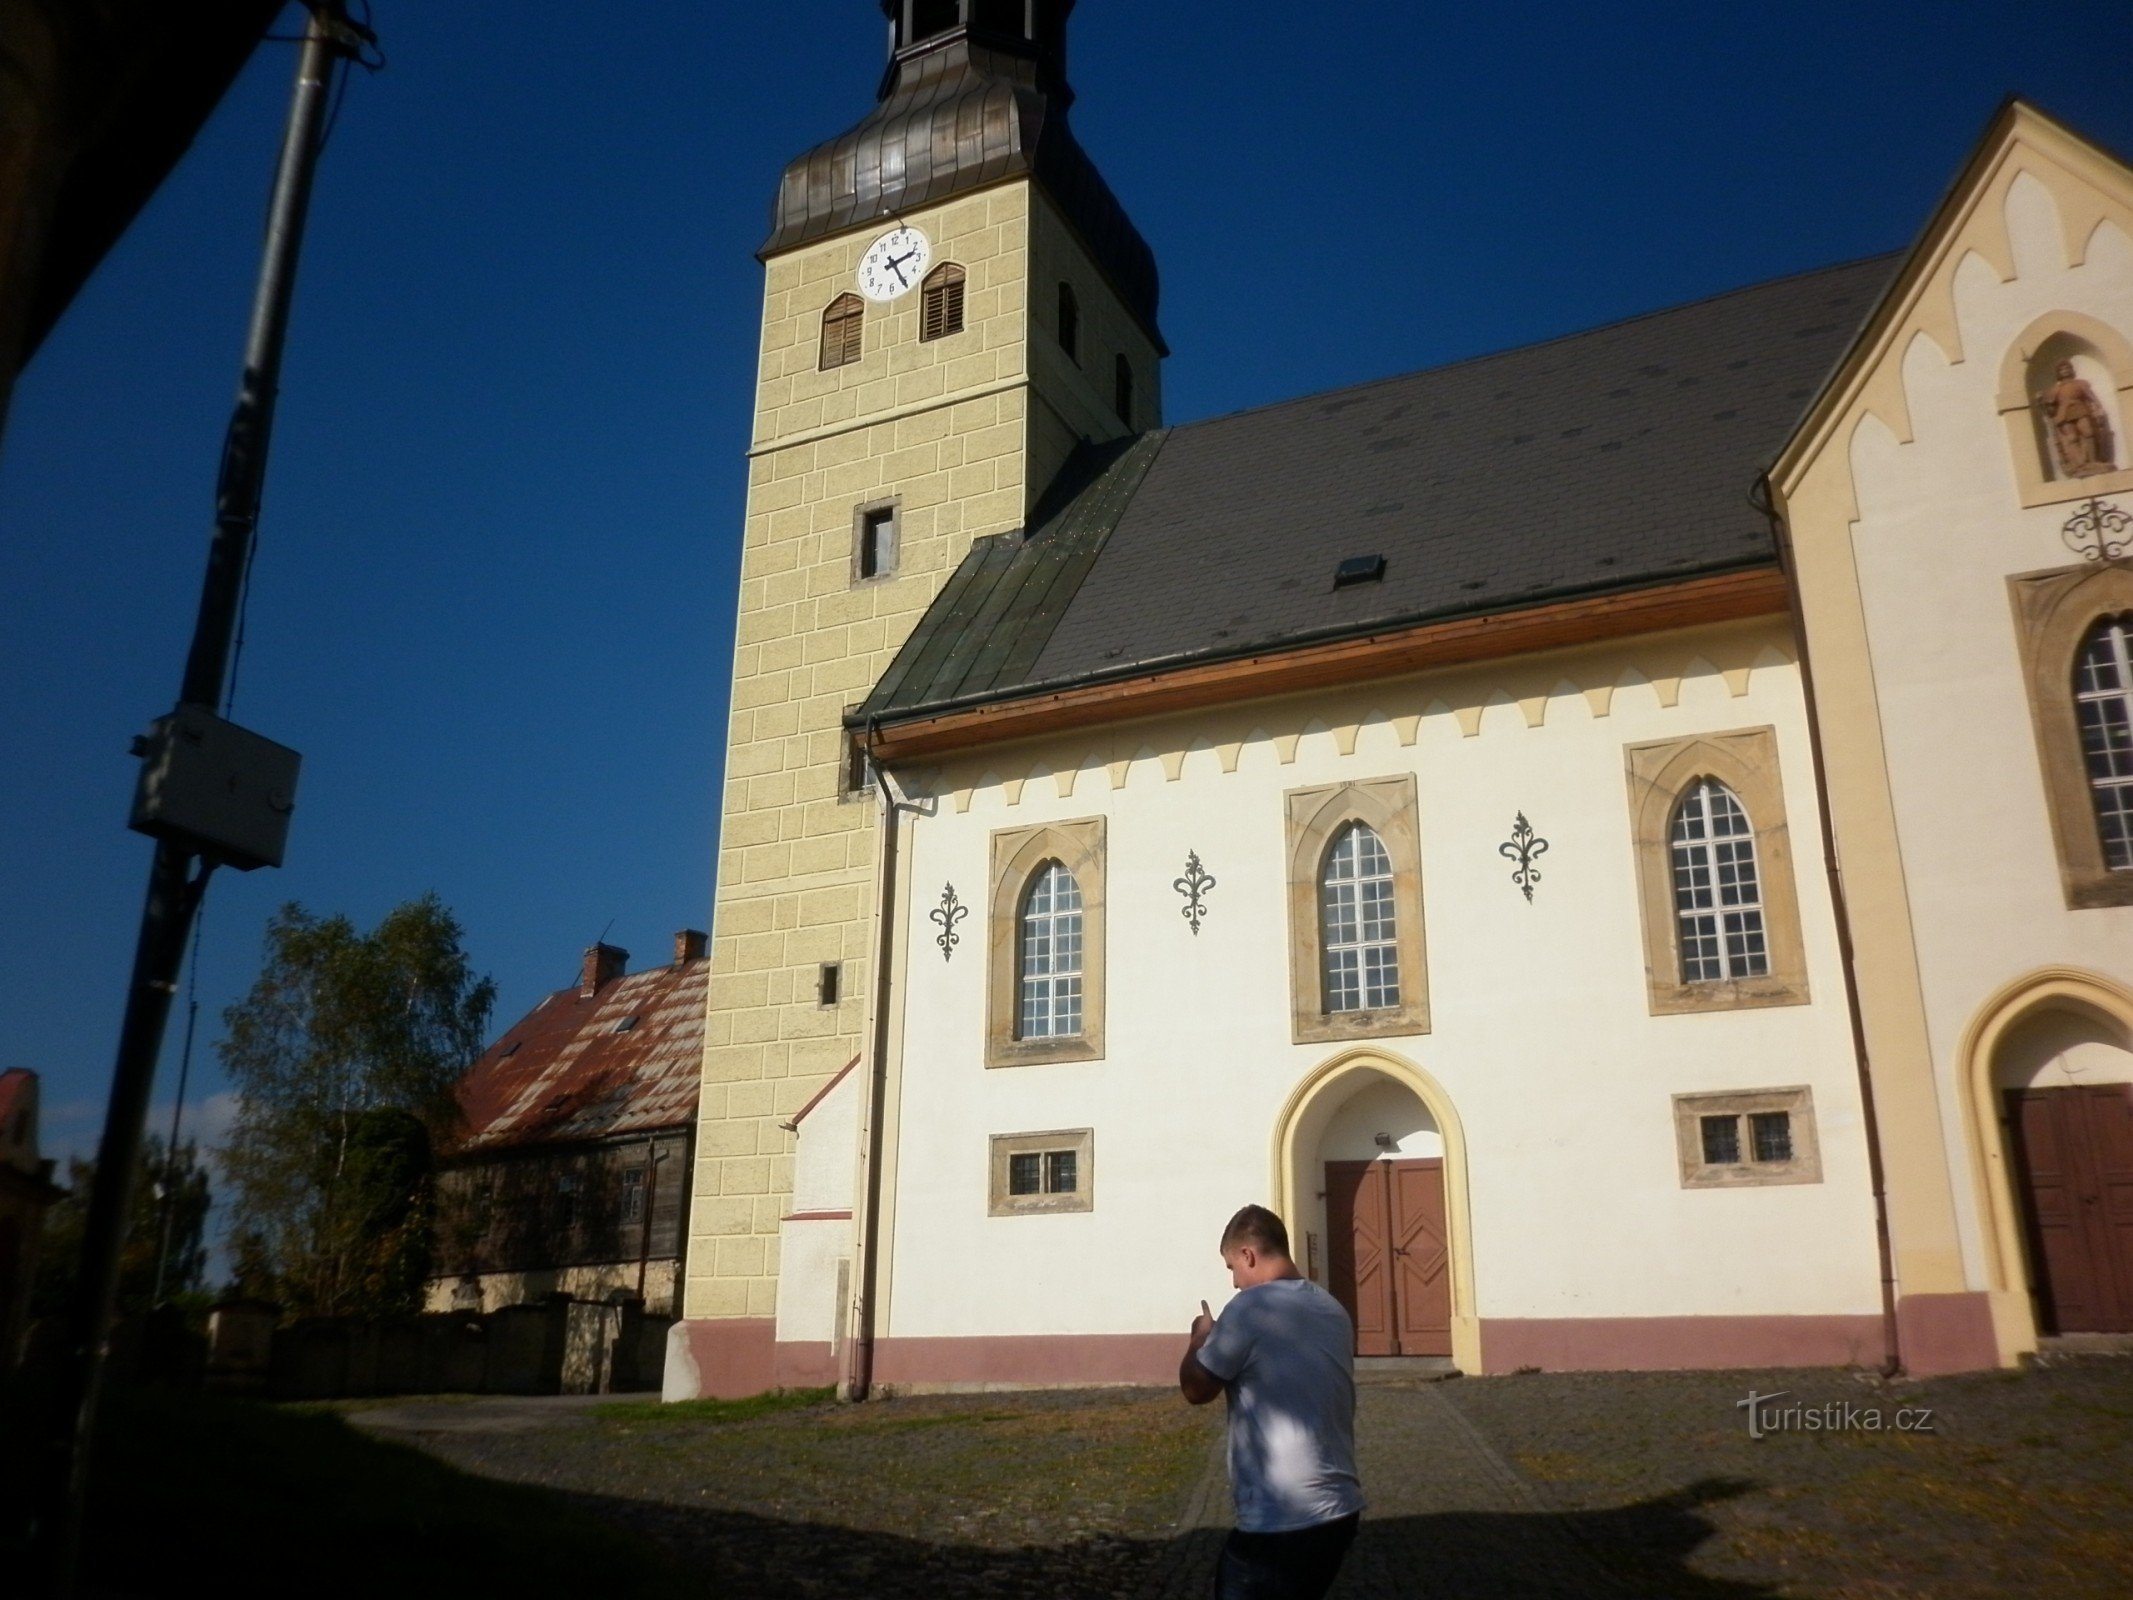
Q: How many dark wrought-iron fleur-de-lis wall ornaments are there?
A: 3